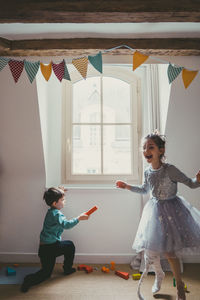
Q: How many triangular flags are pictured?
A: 11